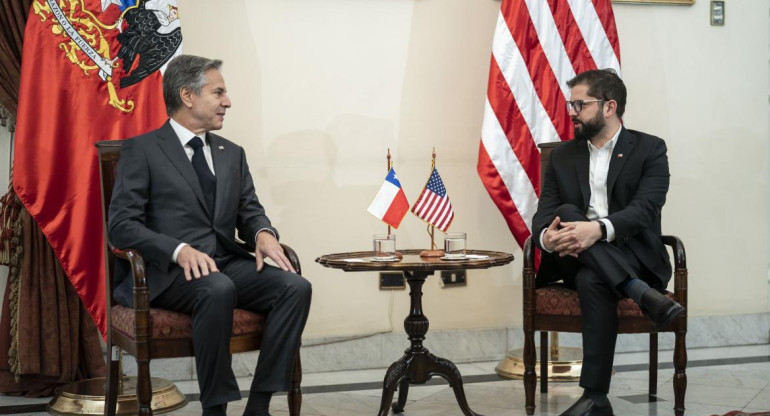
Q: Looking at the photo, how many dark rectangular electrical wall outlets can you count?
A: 2